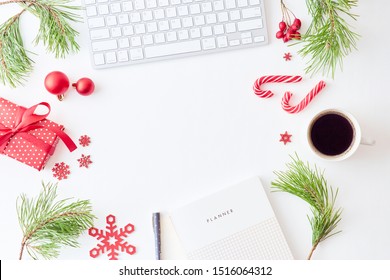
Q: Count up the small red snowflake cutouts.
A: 5